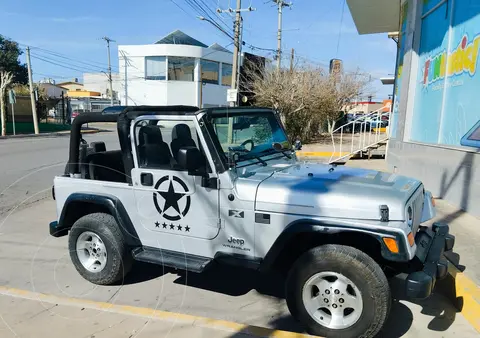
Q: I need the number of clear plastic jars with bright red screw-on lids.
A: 0